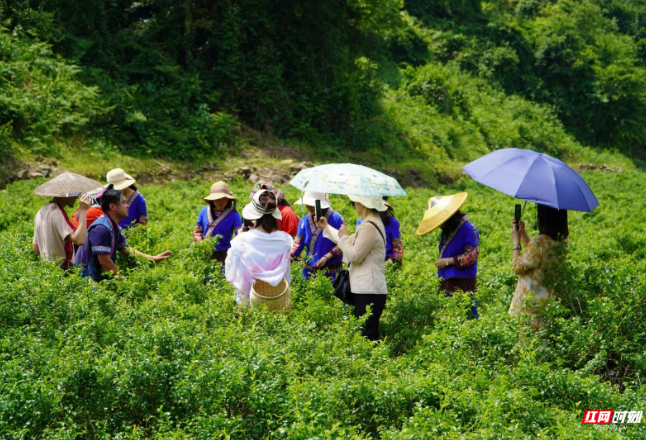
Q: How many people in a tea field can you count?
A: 12